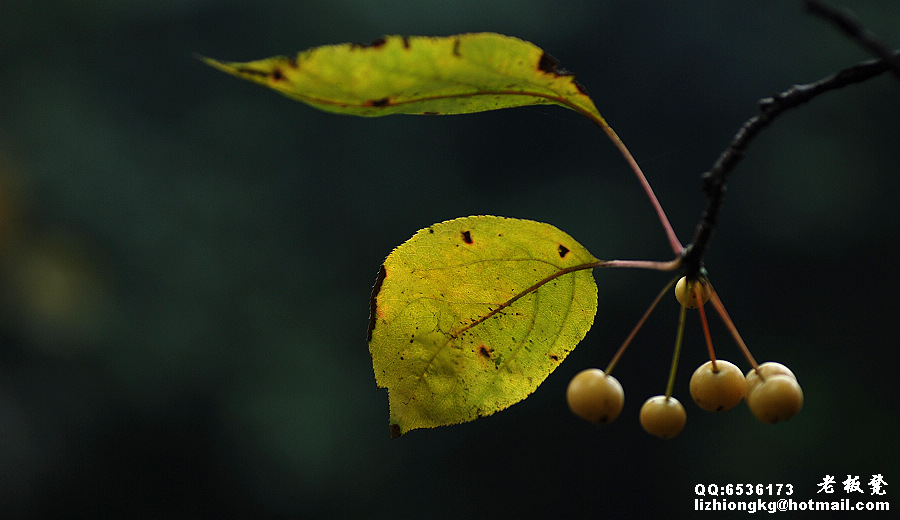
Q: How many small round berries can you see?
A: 6